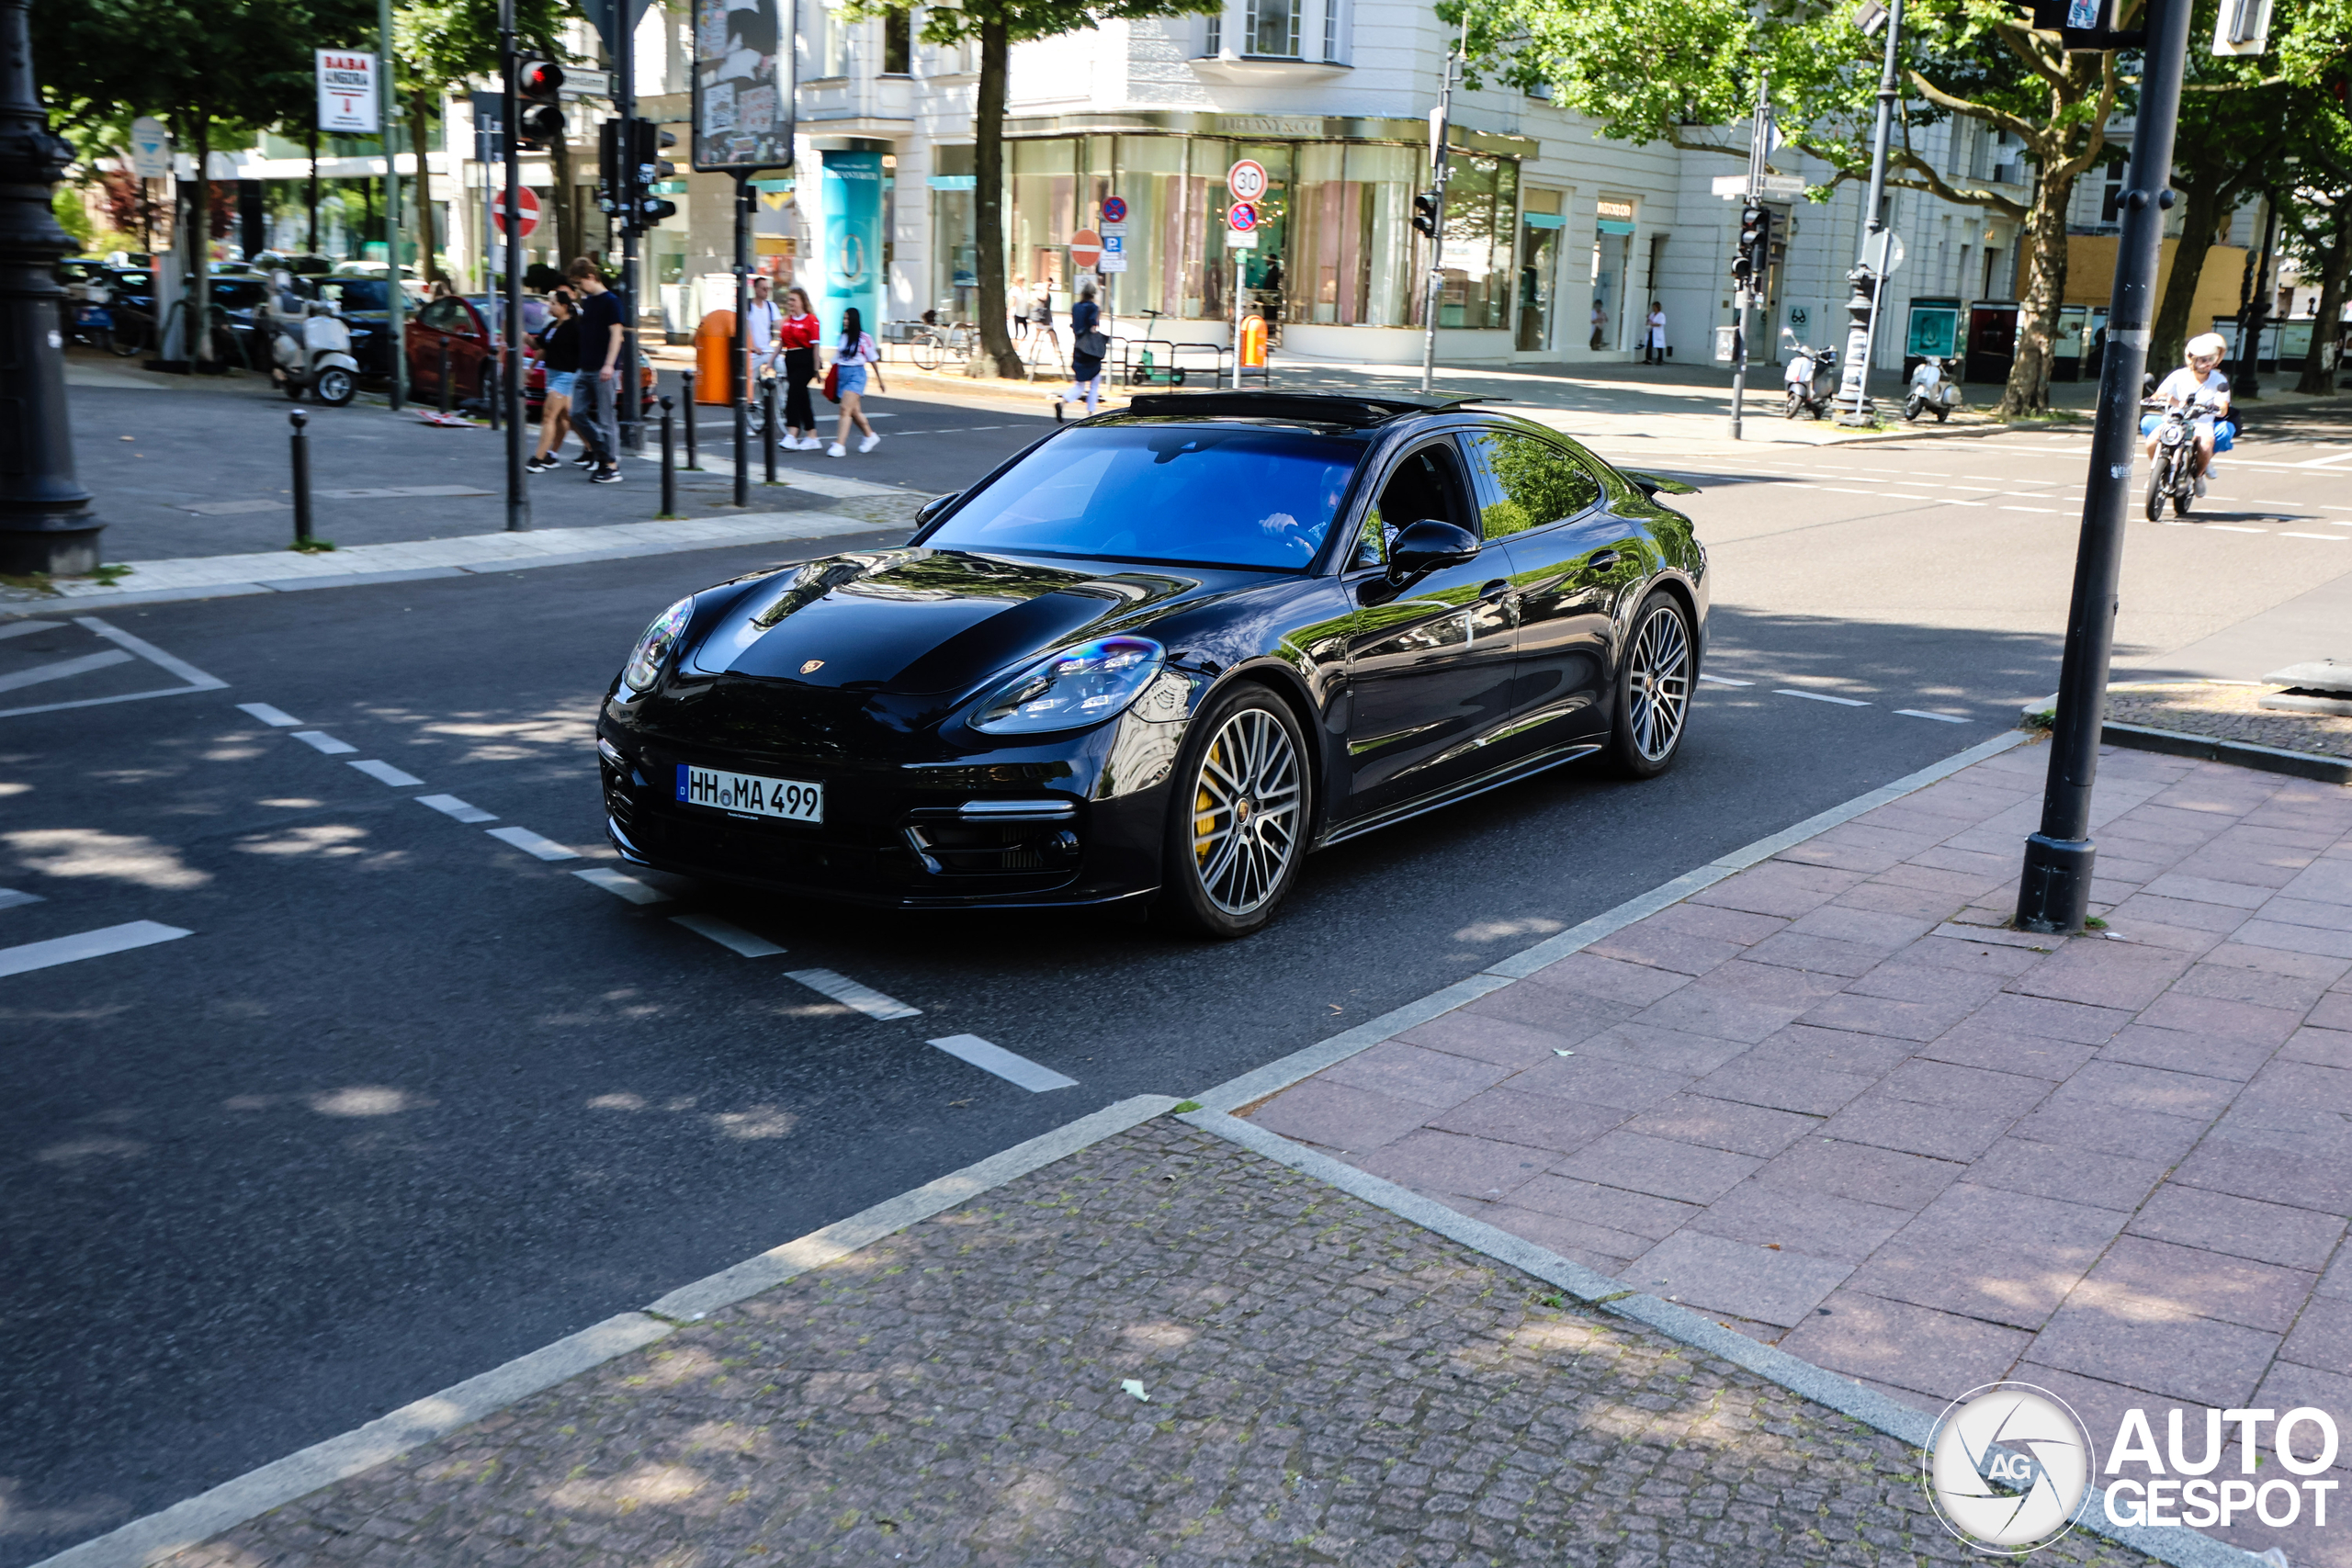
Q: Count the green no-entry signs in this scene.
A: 0